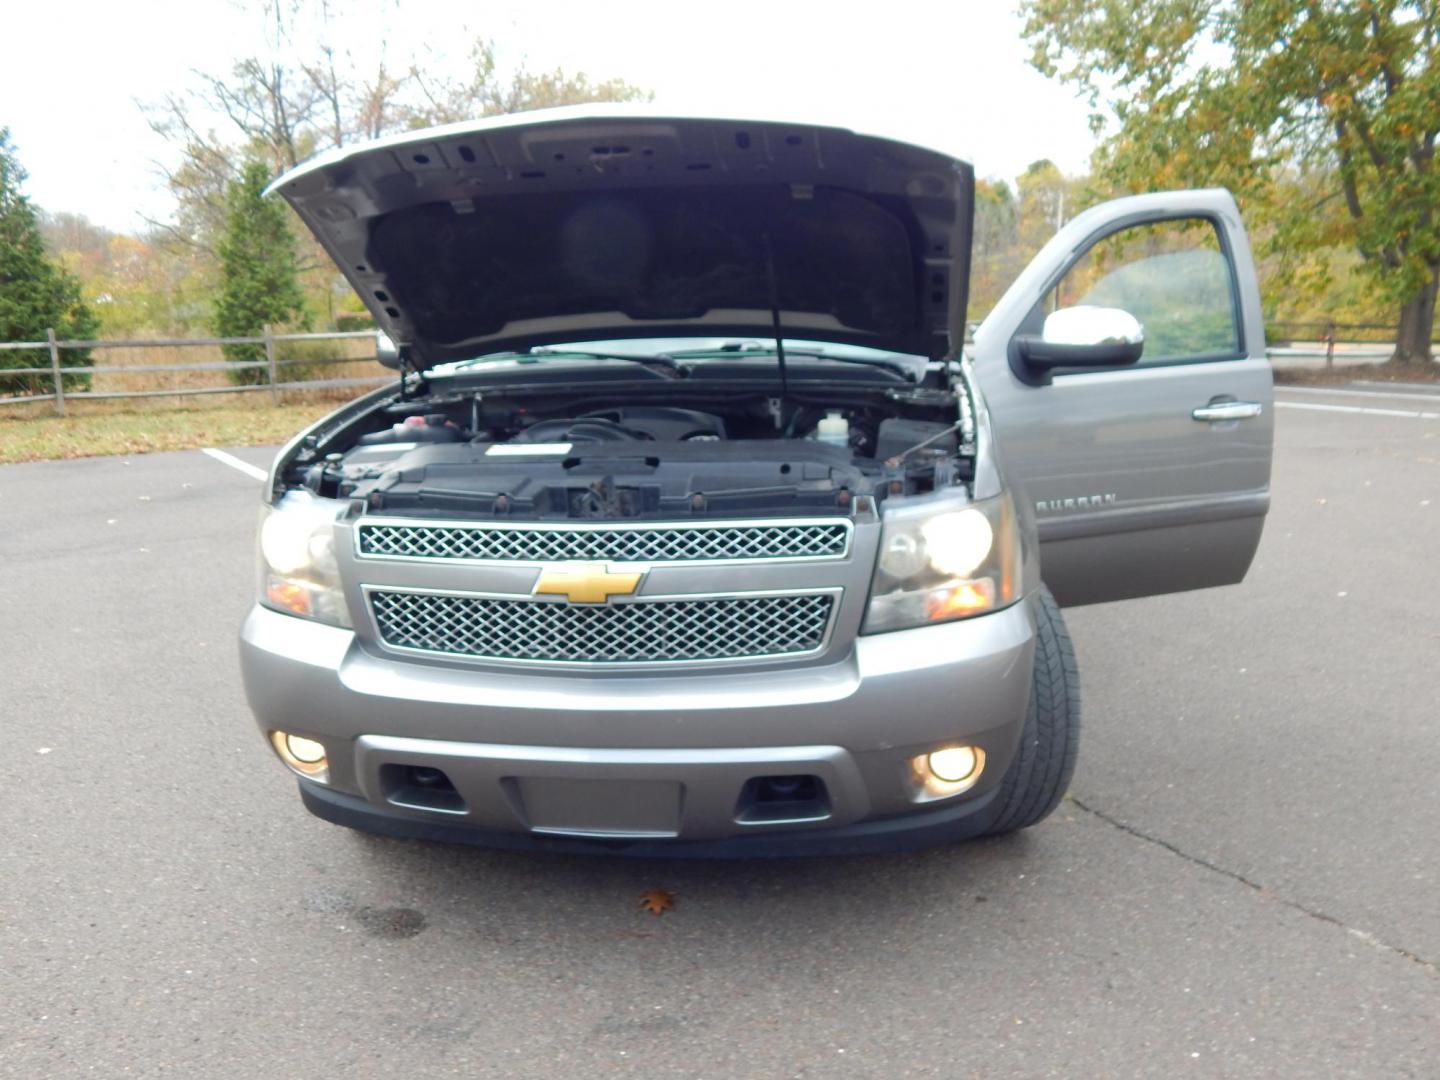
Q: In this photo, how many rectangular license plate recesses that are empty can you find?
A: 1